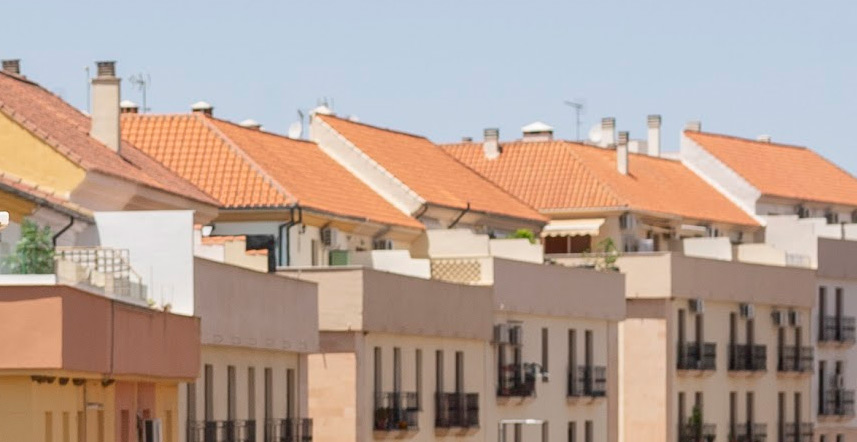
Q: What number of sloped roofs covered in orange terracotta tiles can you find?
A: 5